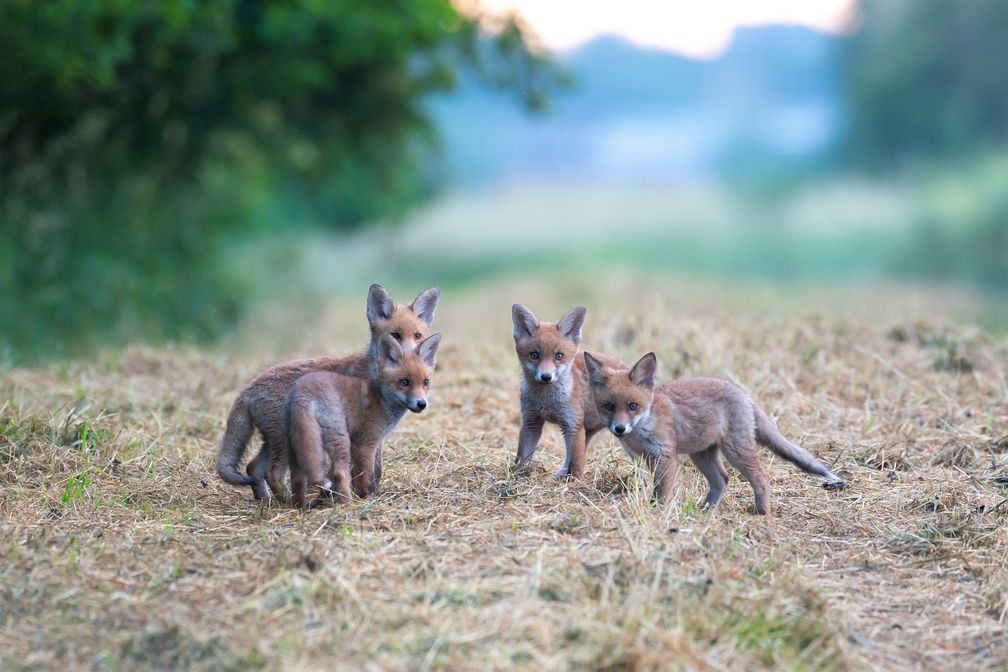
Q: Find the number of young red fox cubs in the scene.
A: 4